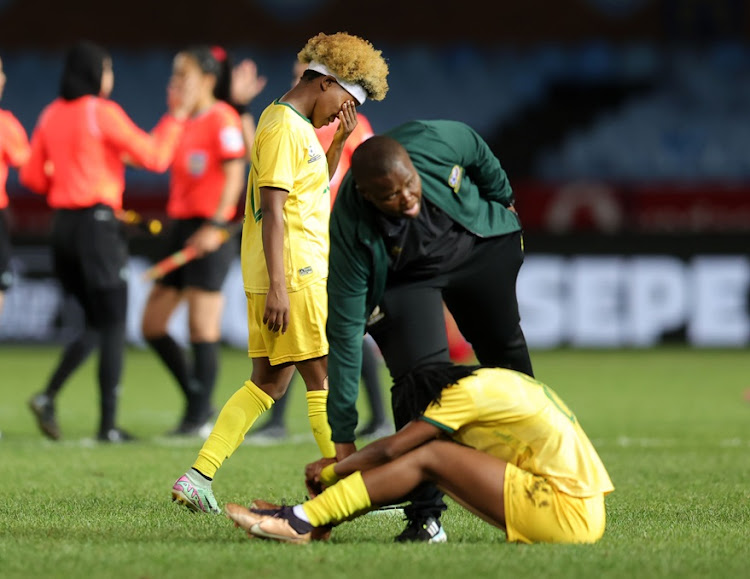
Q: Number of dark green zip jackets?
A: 1